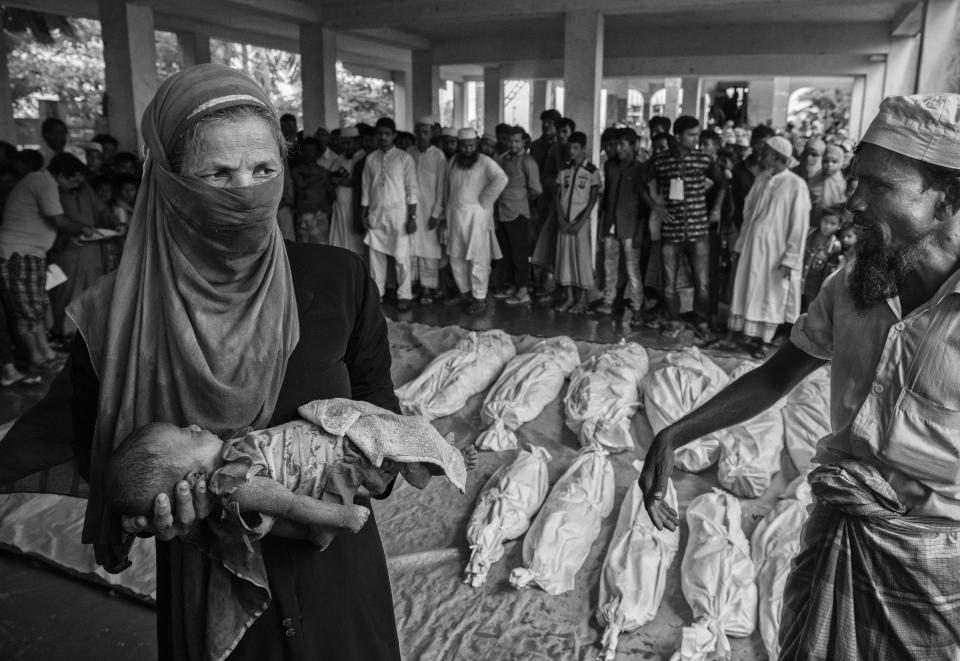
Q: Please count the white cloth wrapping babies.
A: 11